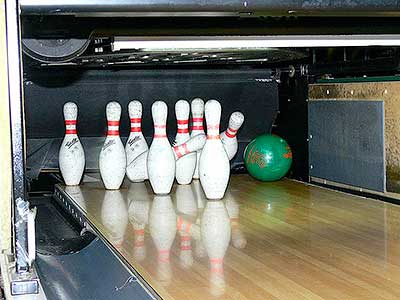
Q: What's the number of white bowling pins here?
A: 9